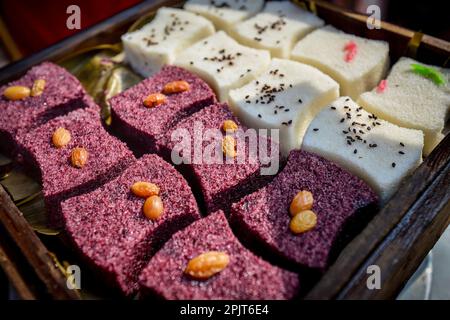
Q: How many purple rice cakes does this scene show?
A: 7